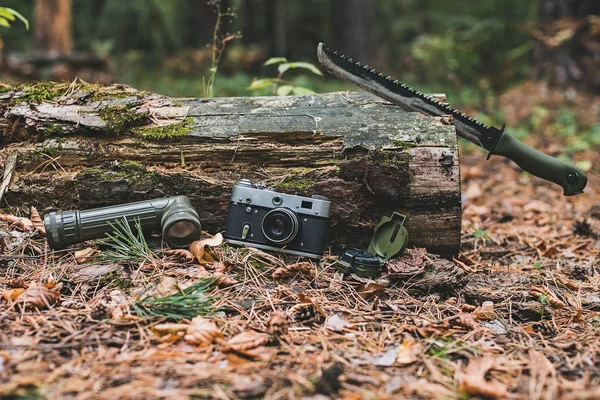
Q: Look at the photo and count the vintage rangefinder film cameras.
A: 1